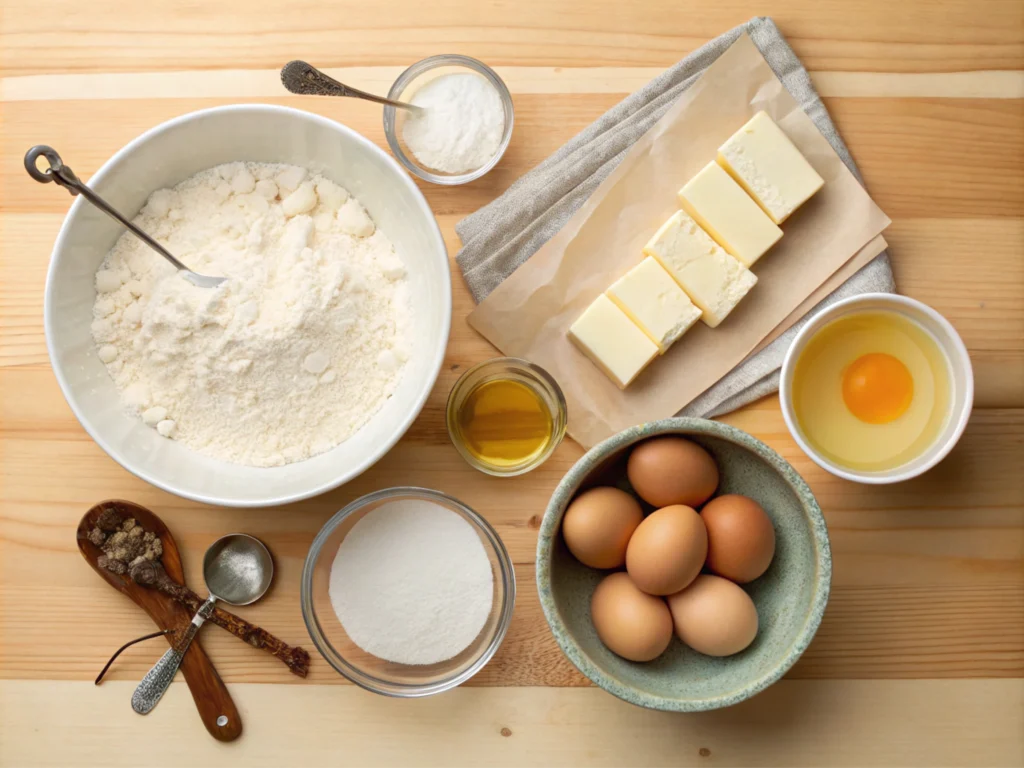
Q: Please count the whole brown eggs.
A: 6